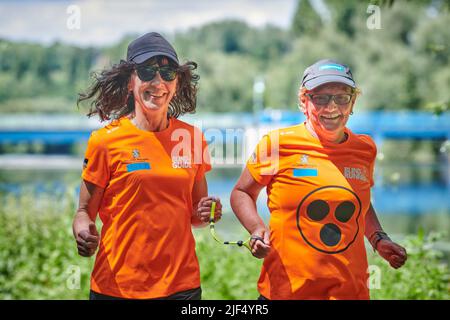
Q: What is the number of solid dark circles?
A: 3